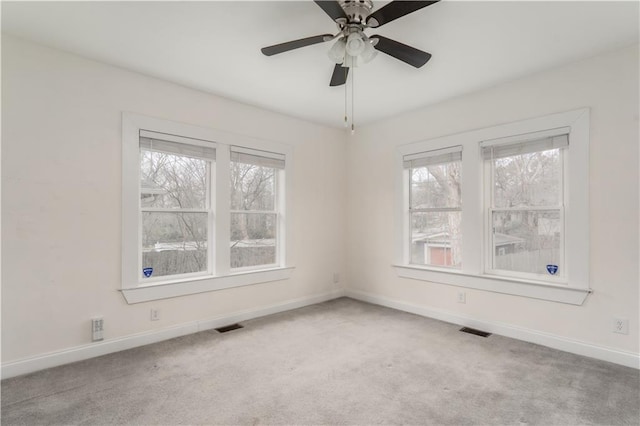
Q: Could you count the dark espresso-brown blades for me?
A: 5